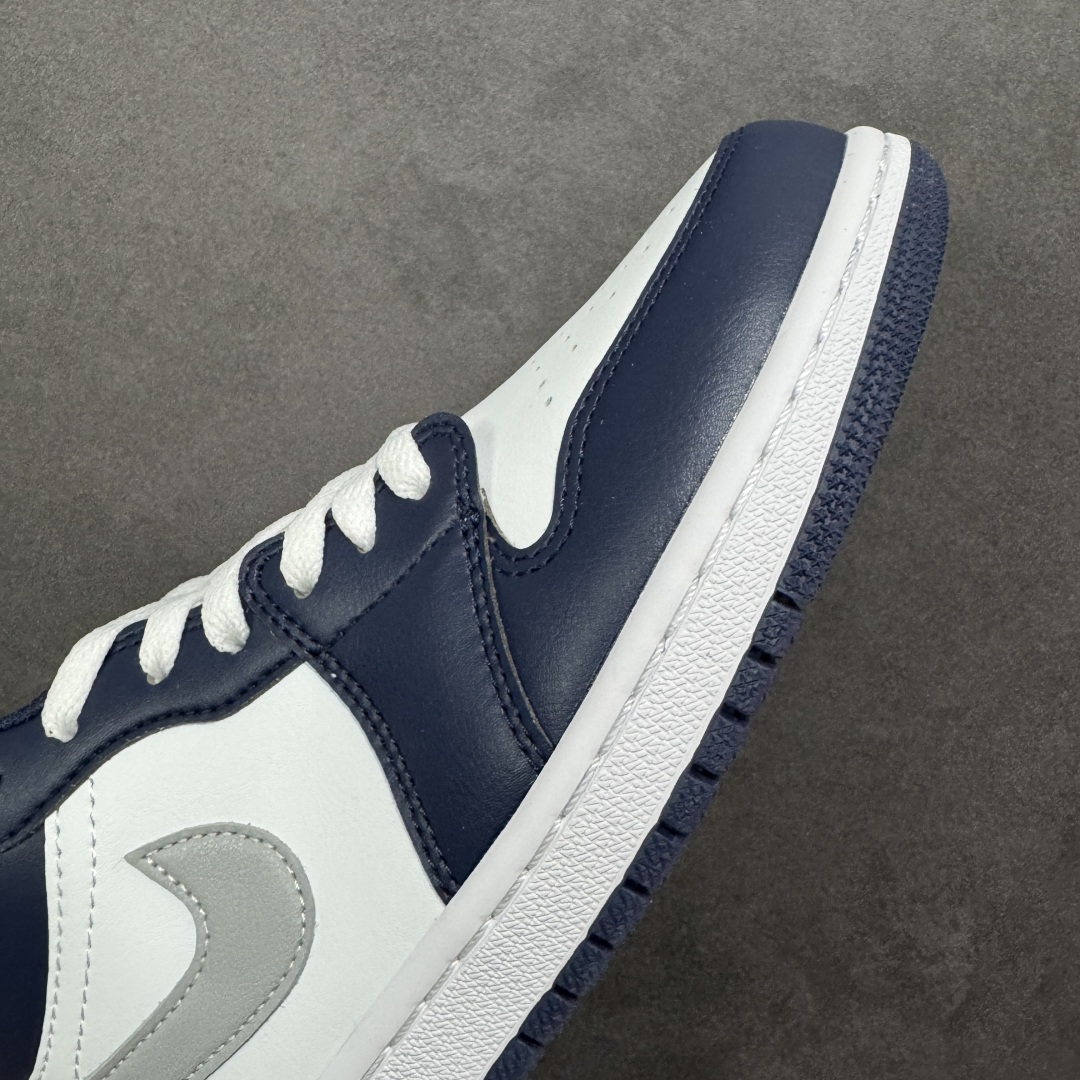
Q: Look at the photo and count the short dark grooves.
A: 9